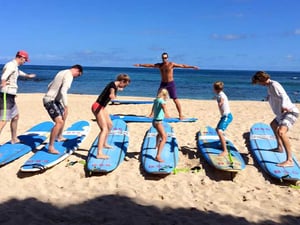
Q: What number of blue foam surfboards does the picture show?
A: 8